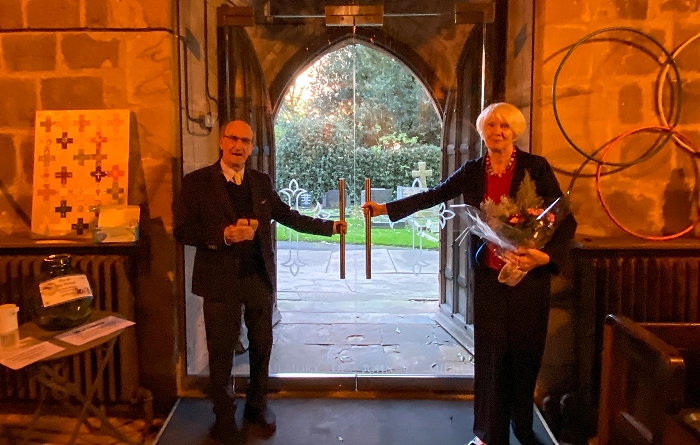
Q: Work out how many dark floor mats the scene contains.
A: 1